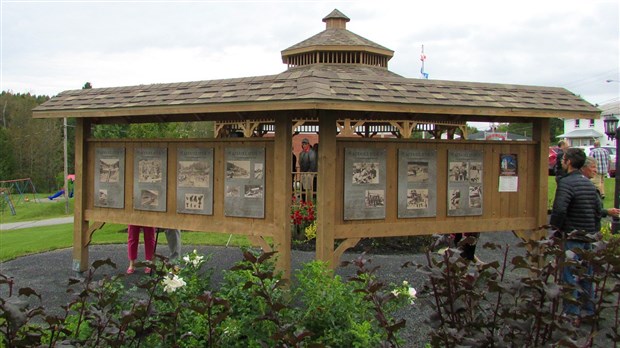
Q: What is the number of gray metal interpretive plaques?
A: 7